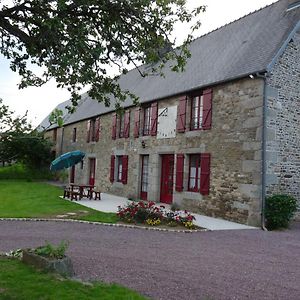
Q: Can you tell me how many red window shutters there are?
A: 12